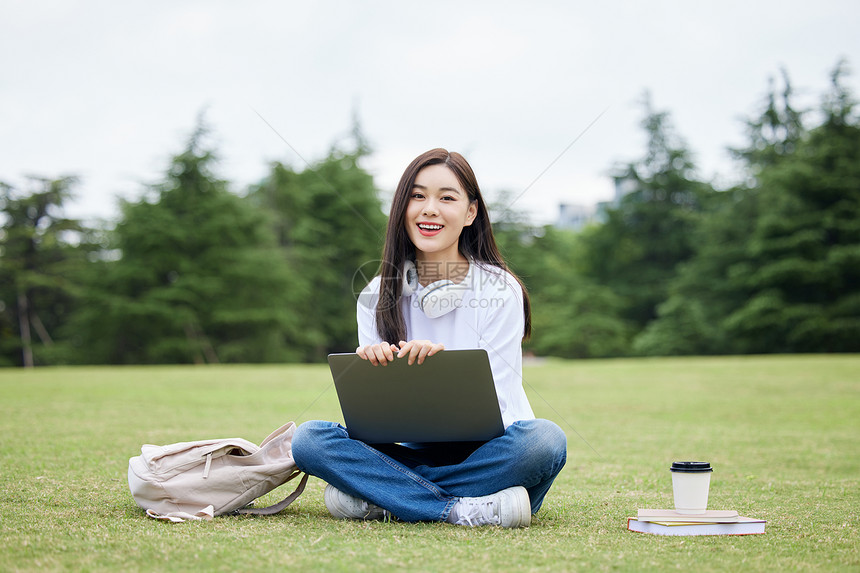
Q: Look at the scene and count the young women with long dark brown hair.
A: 1